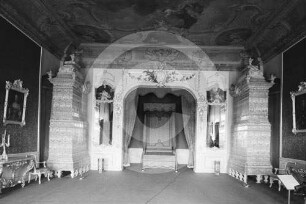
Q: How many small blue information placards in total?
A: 0